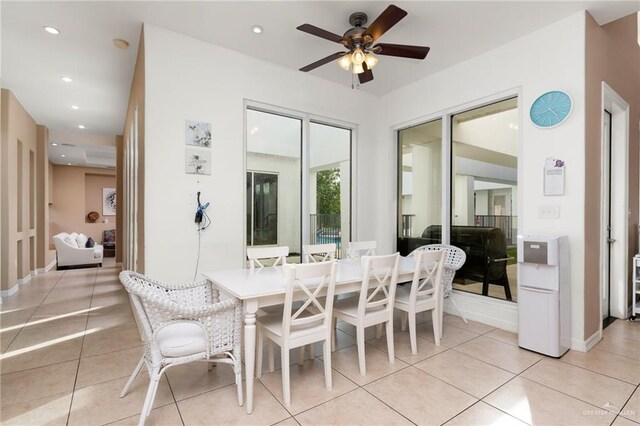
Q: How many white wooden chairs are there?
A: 6